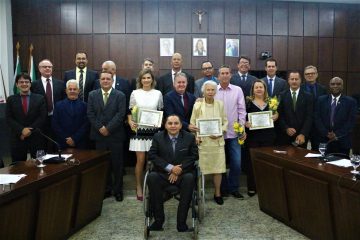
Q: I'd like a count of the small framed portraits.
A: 3